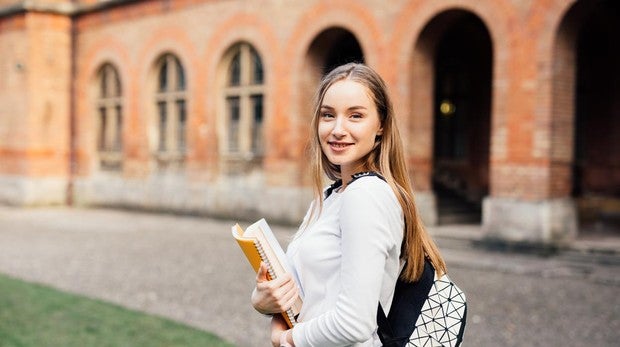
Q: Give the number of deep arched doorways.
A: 3